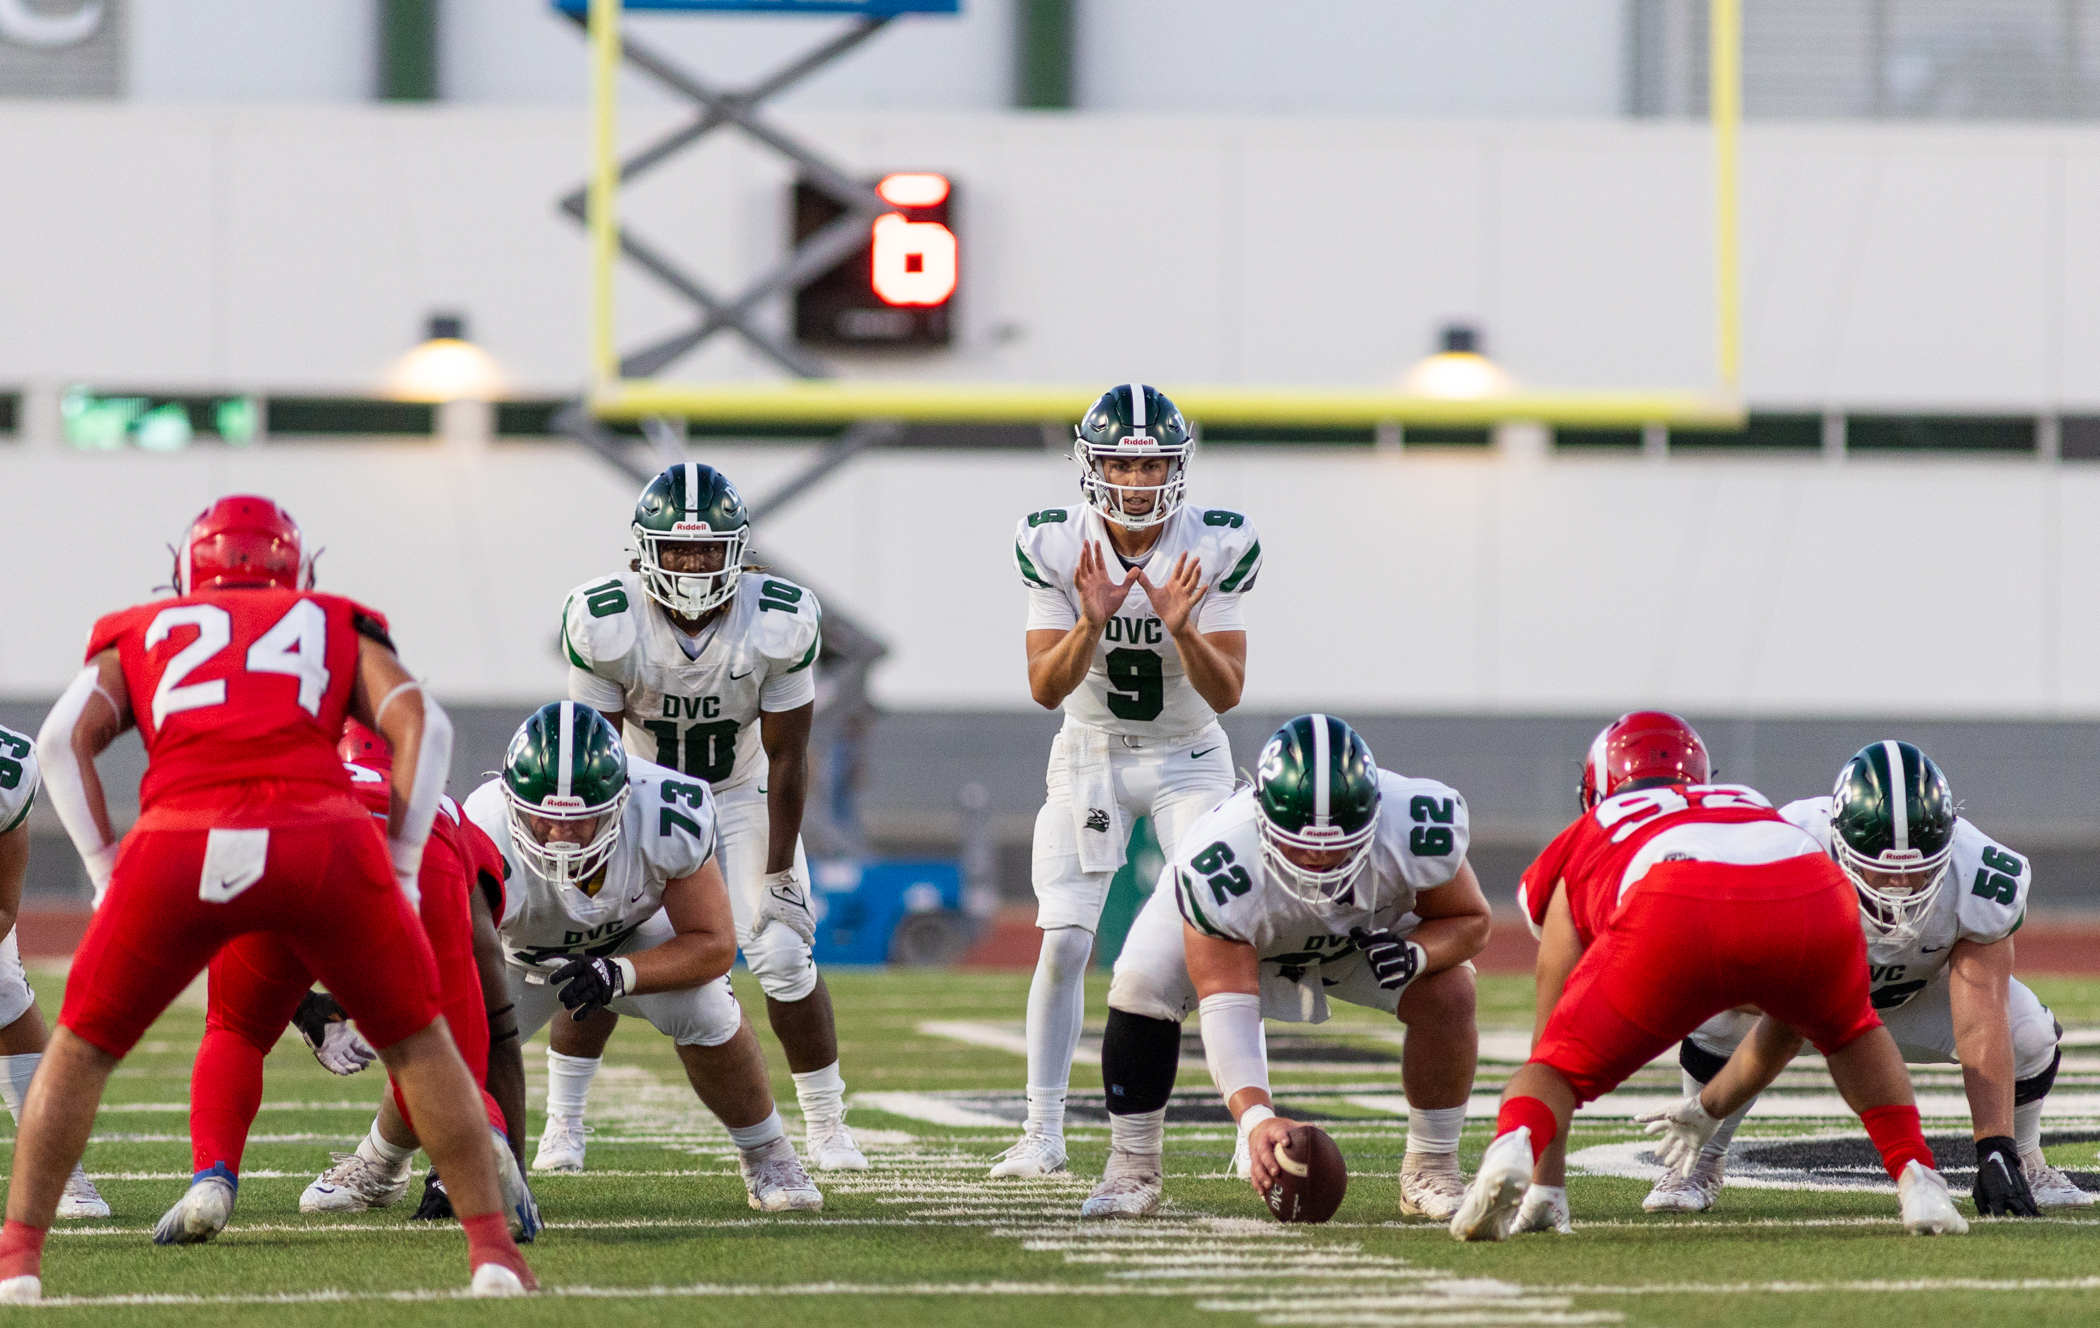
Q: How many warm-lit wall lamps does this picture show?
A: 2